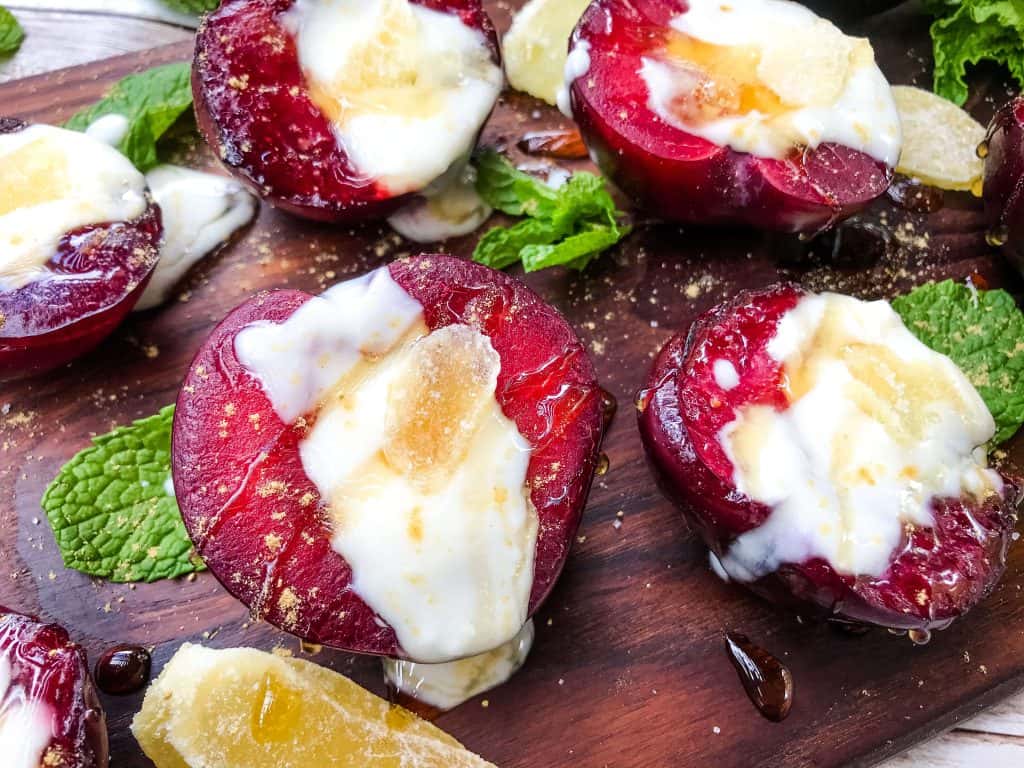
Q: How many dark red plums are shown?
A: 7